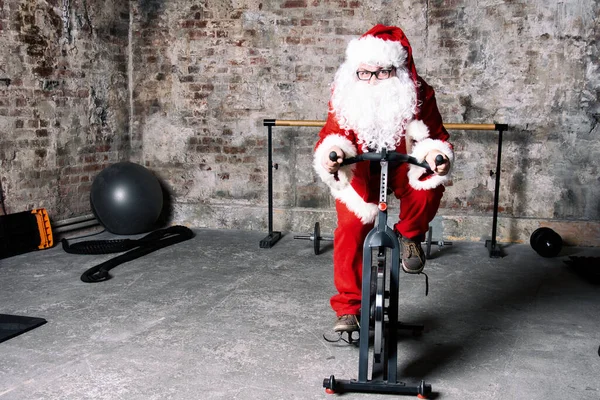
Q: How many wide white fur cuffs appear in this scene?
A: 2